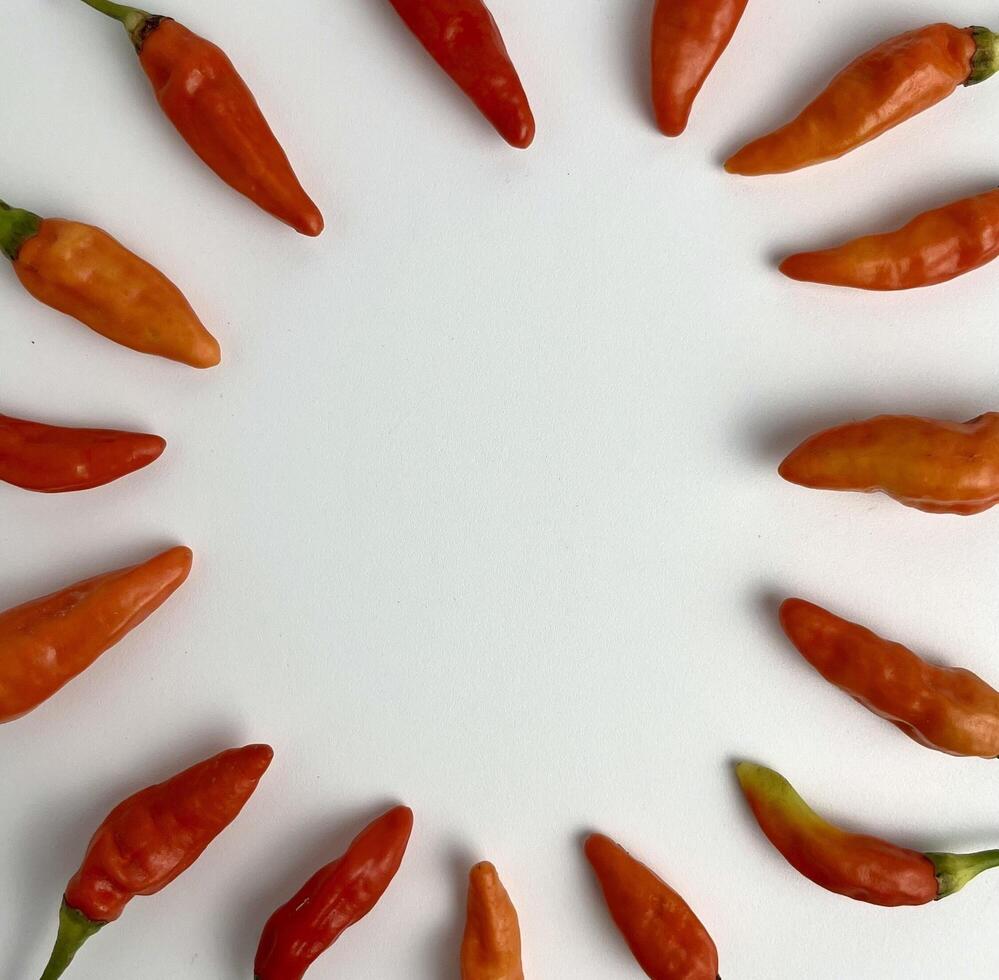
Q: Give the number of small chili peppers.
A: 15